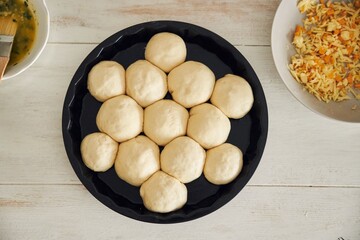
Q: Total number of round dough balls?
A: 13